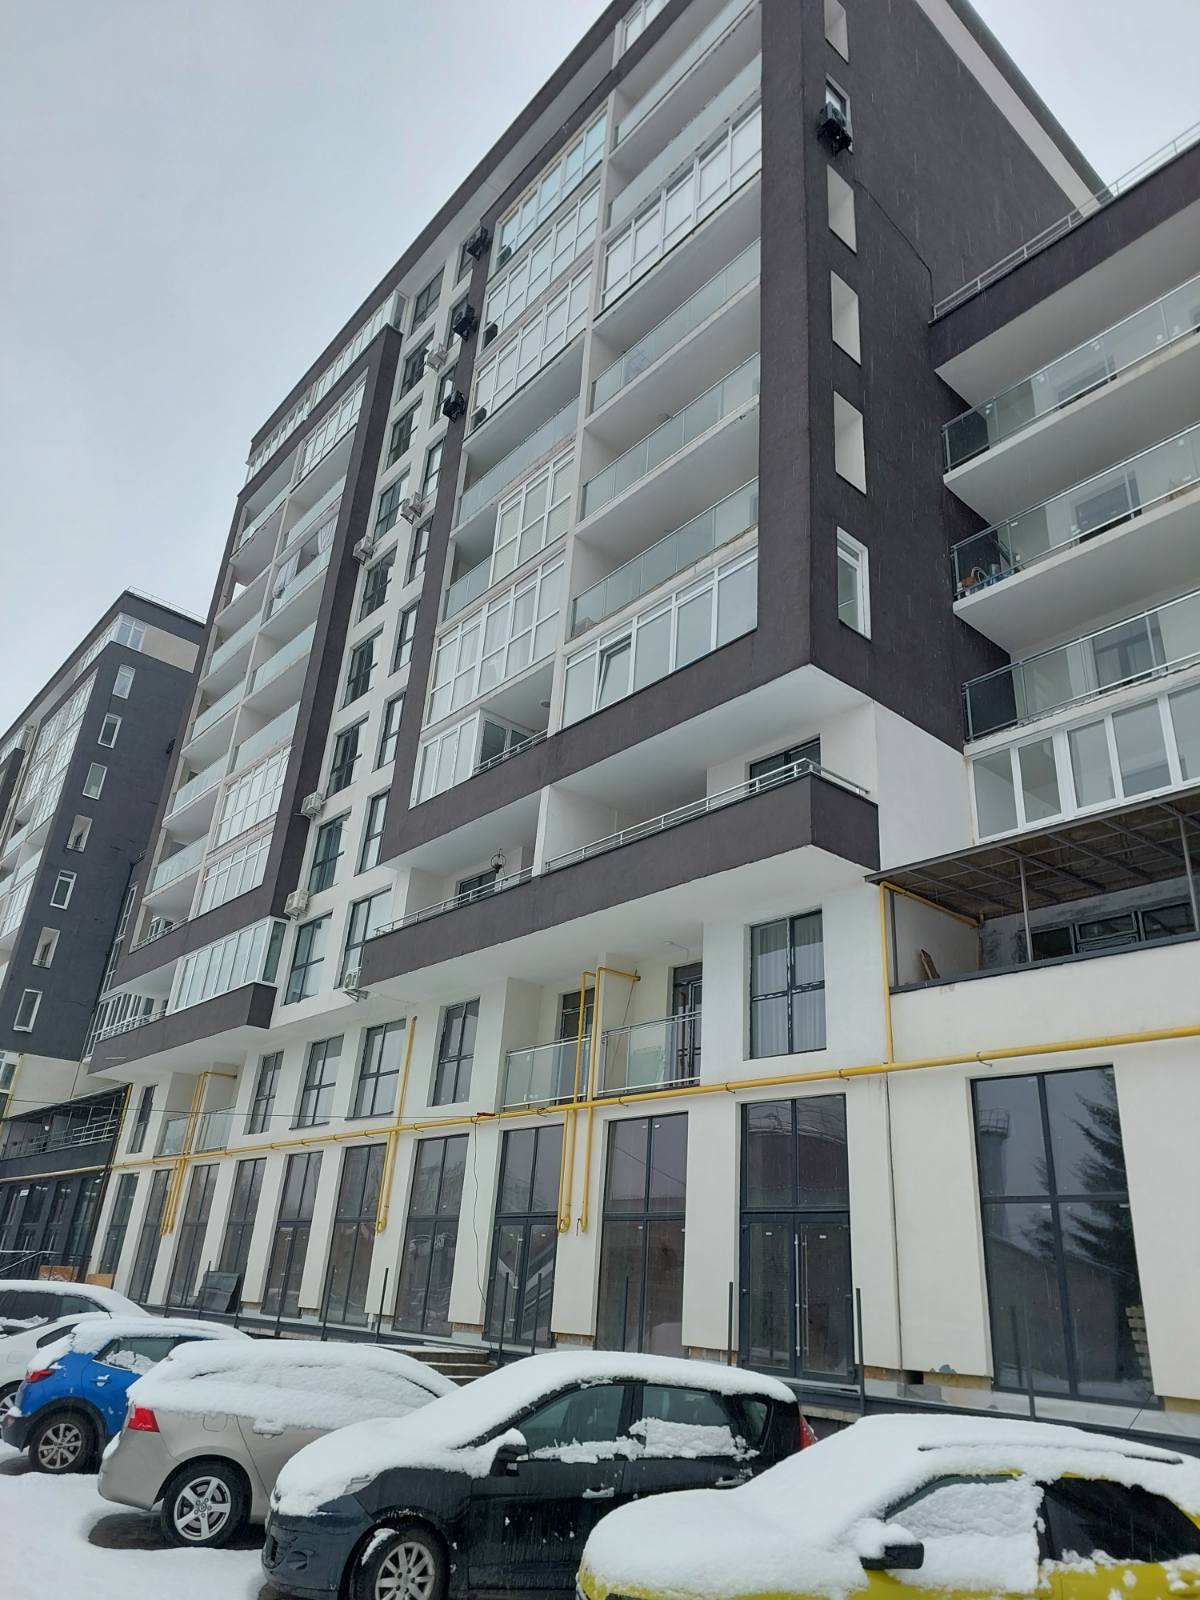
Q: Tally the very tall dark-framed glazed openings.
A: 11